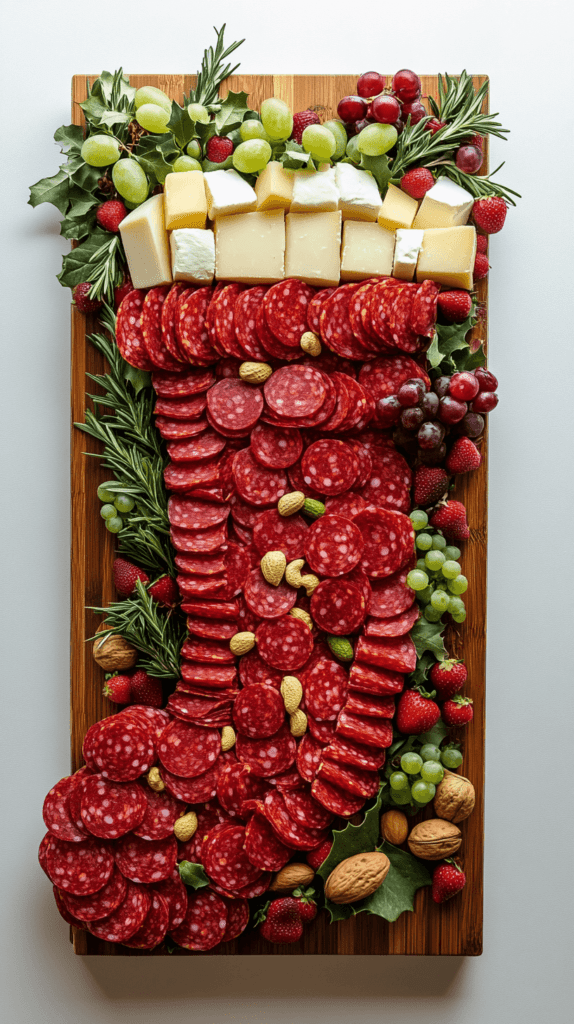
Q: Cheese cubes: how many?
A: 14